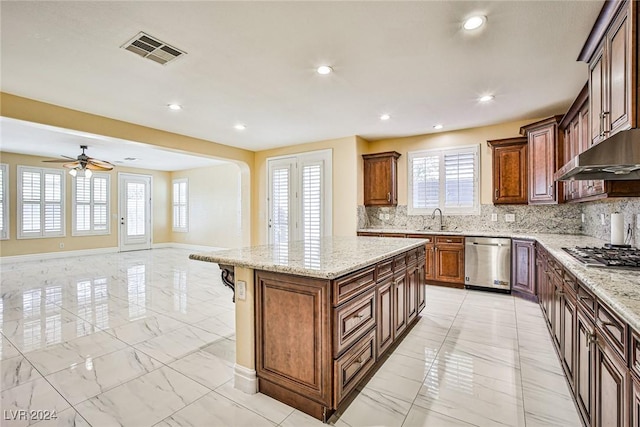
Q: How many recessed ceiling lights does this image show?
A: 7